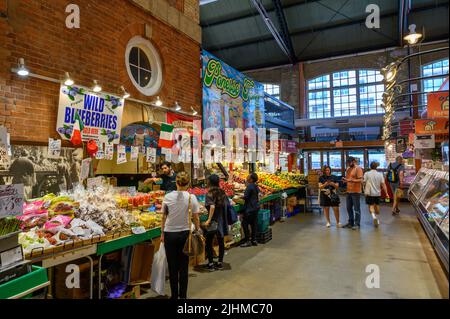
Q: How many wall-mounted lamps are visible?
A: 7